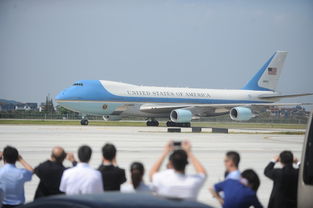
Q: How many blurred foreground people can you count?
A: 9